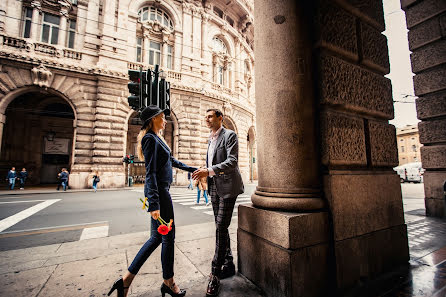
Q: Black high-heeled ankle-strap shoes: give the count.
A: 2